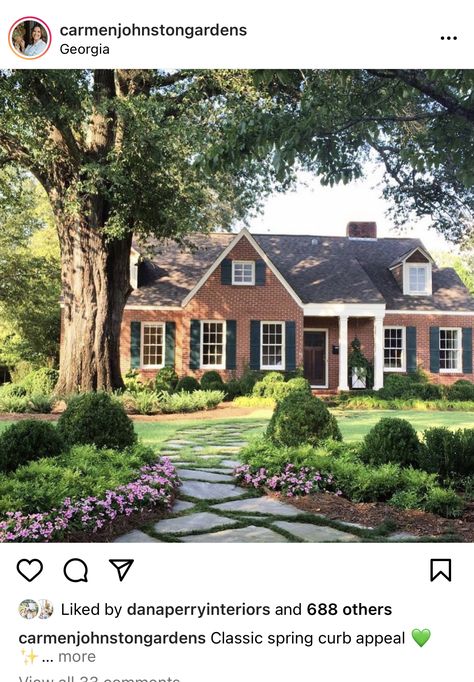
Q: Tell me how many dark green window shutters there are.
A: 11